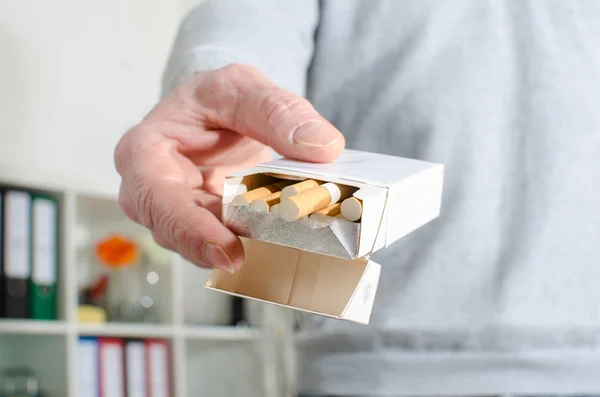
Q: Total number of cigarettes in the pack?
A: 7